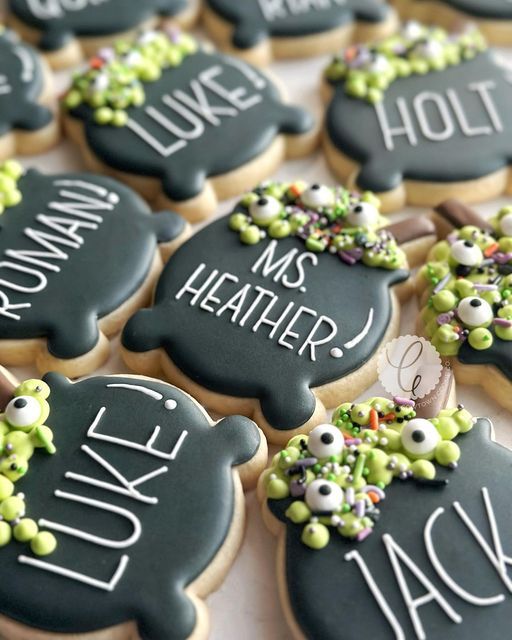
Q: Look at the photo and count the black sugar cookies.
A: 11